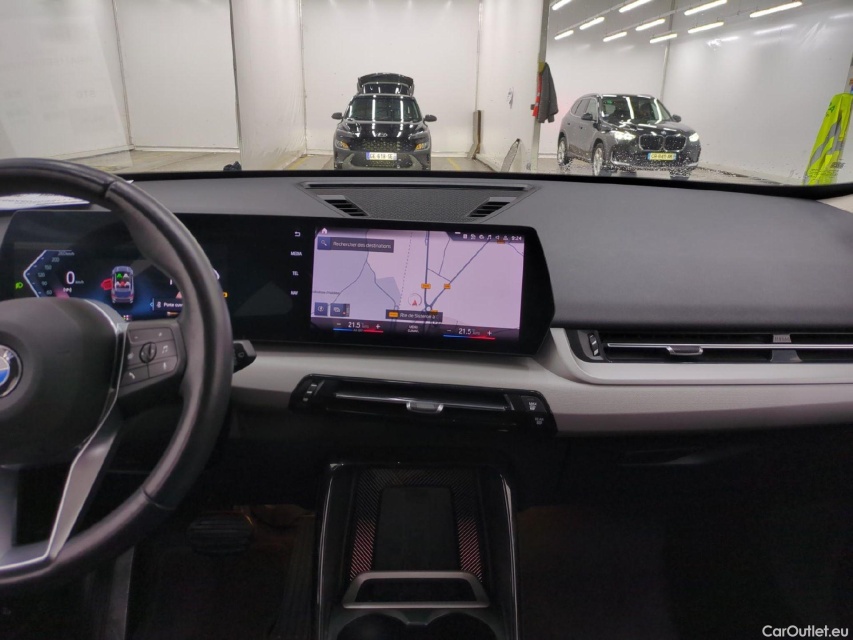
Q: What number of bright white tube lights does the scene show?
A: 10